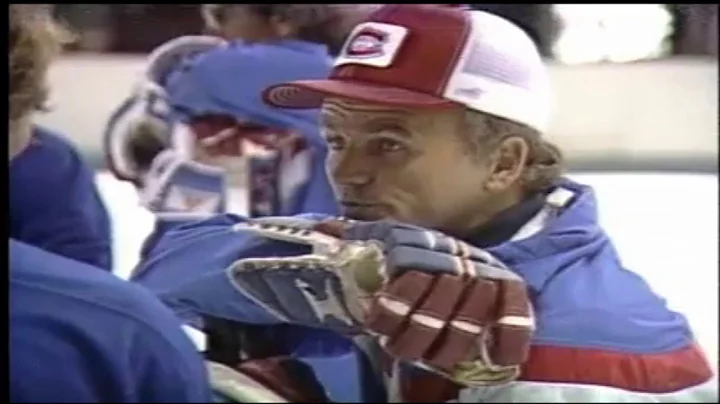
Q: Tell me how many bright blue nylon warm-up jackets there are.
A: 1